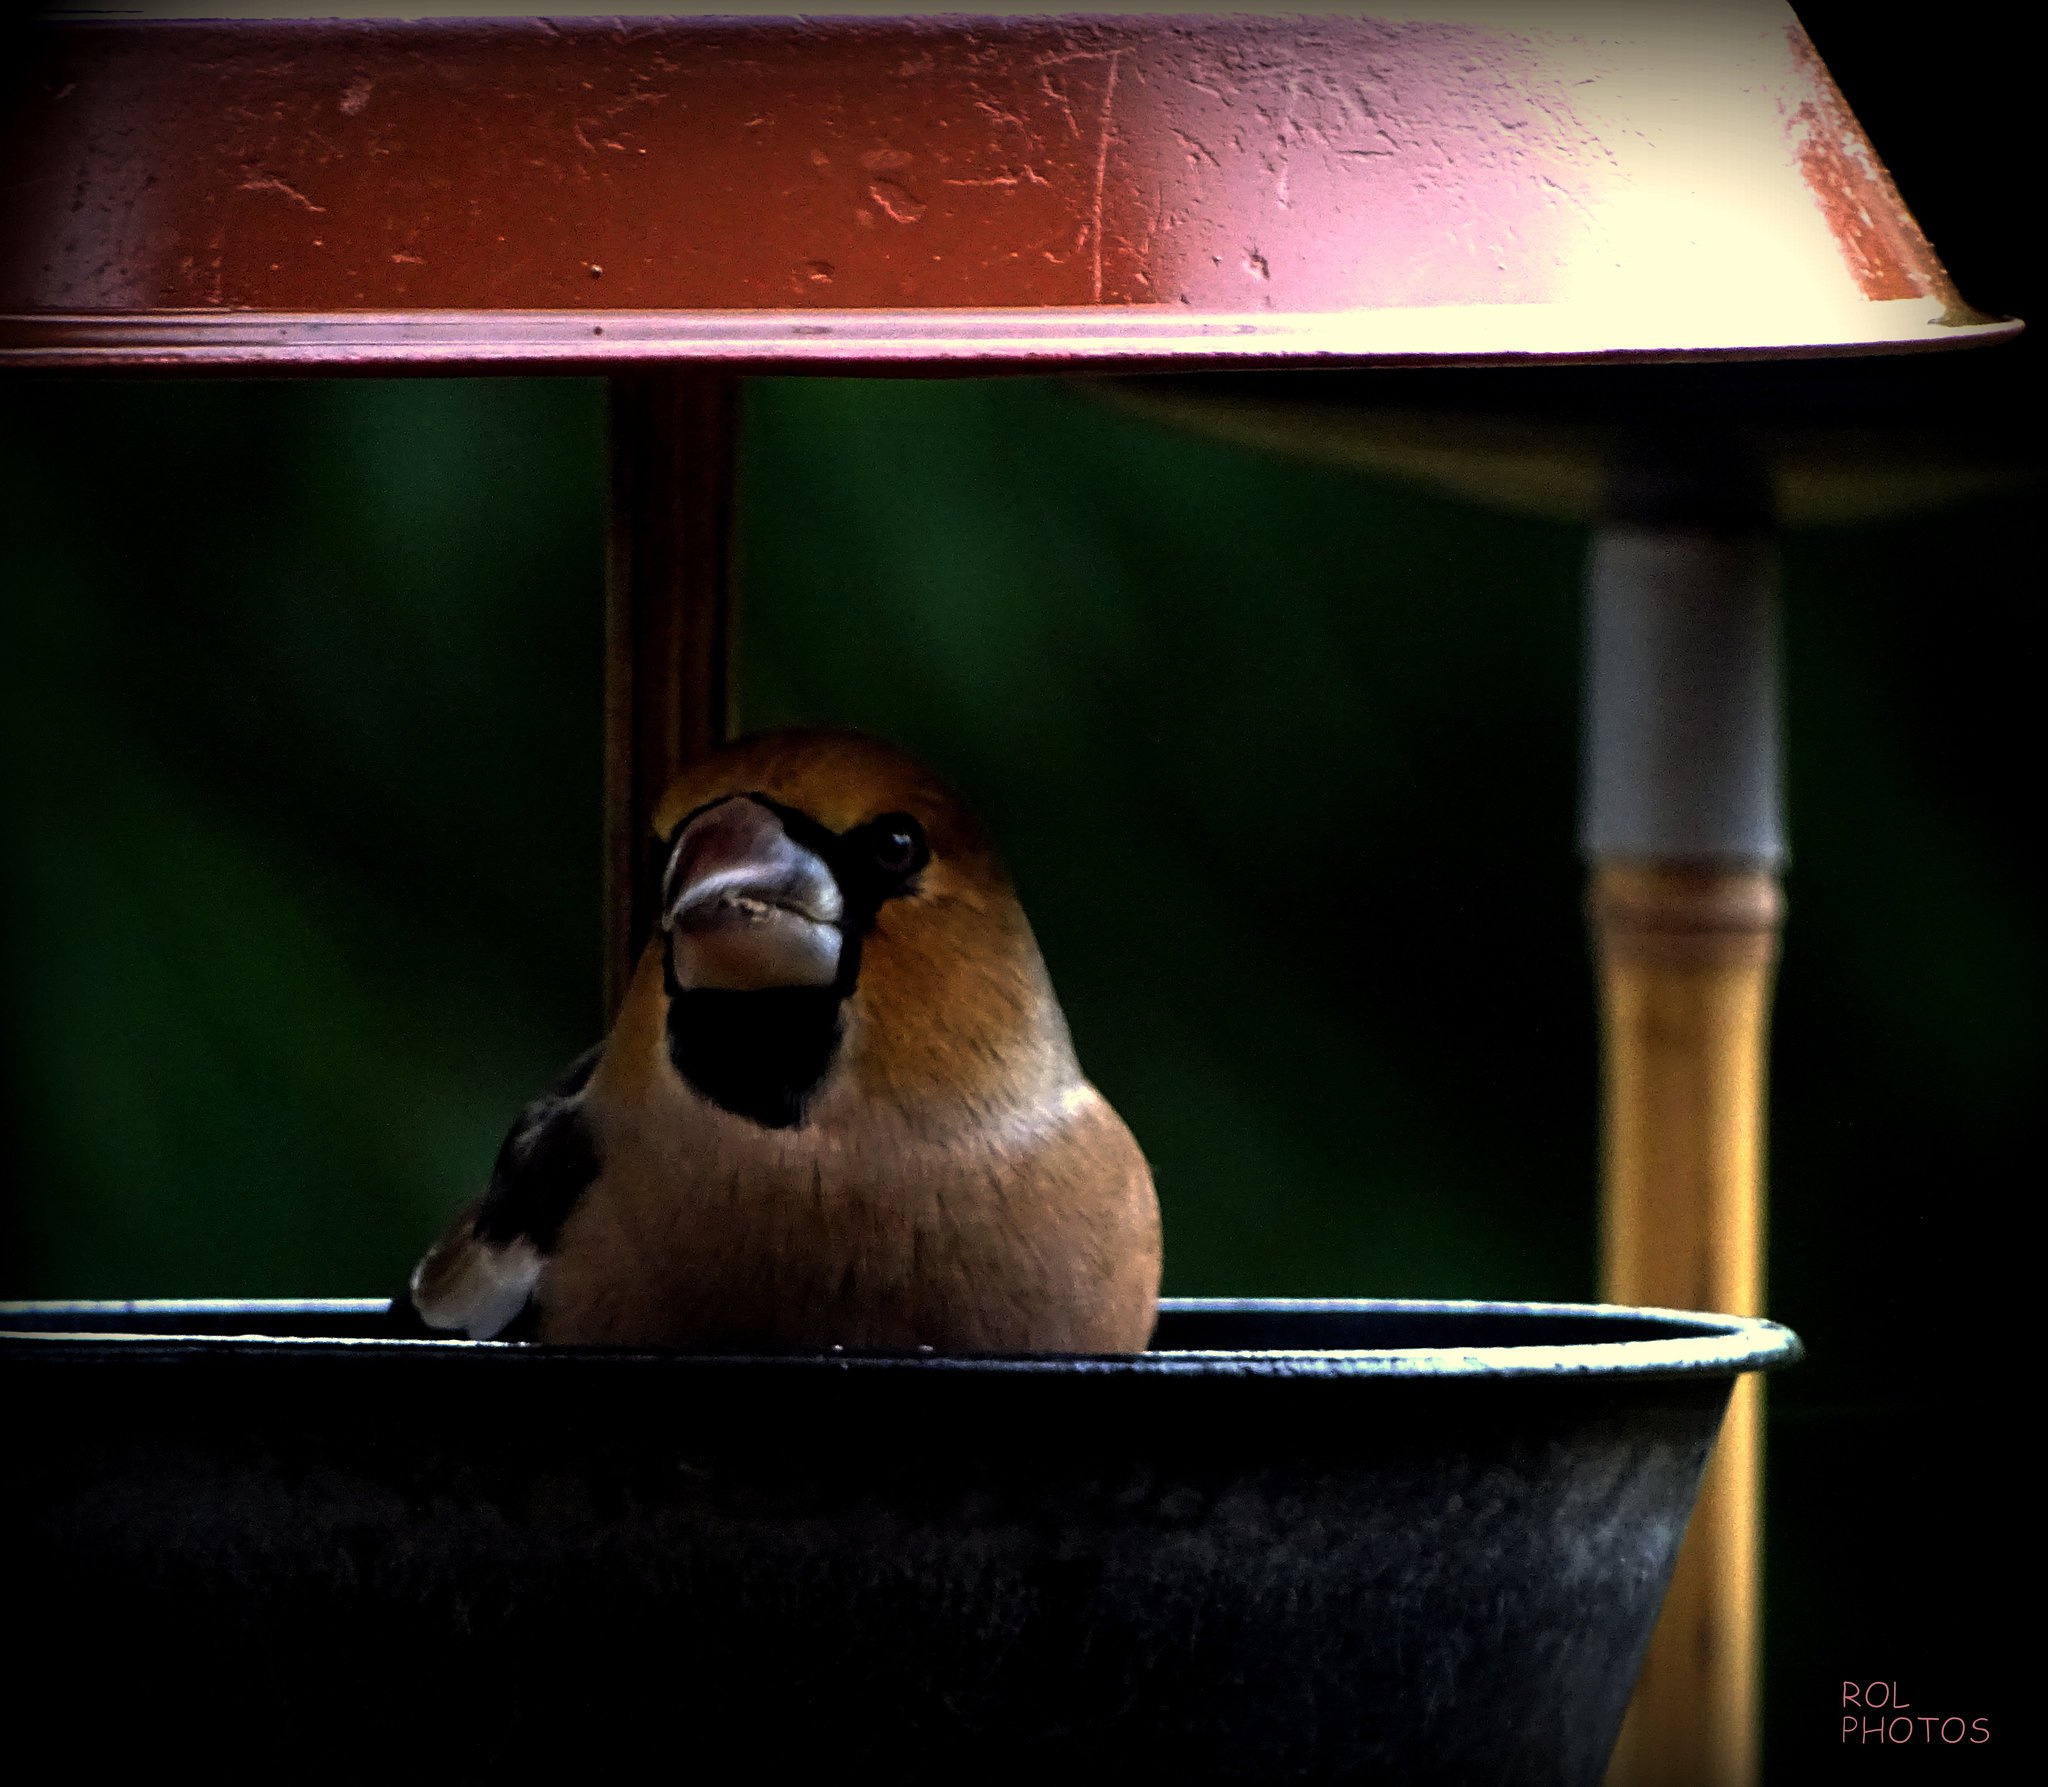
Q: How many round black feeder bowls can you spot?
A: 1